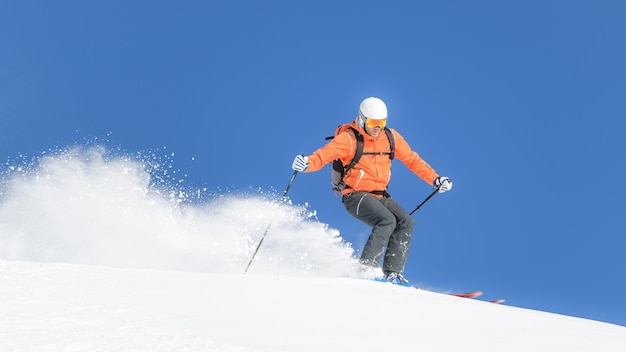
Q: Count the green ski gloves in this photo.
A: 0